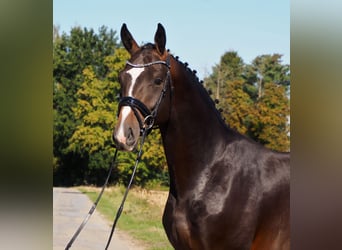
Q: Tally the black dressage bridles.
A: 1